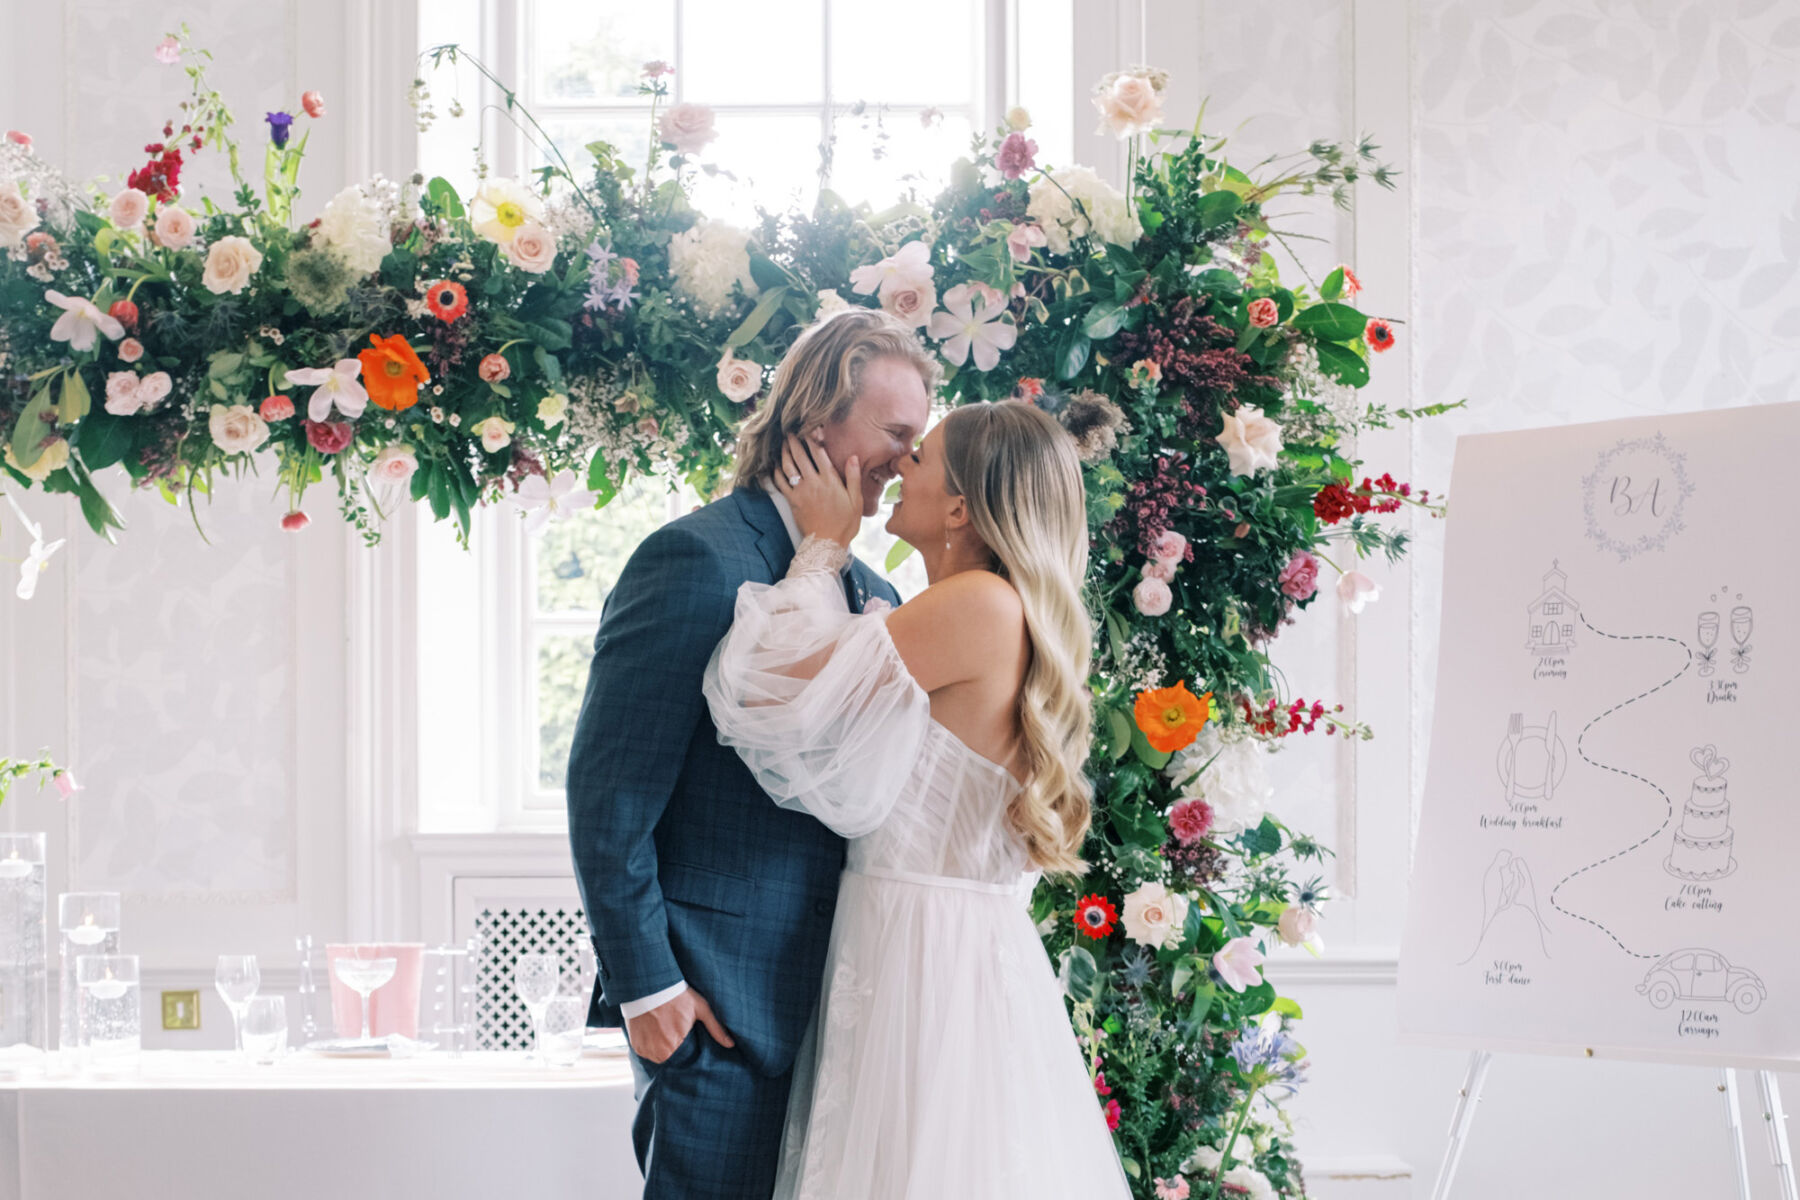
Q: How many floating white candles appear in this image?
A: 3